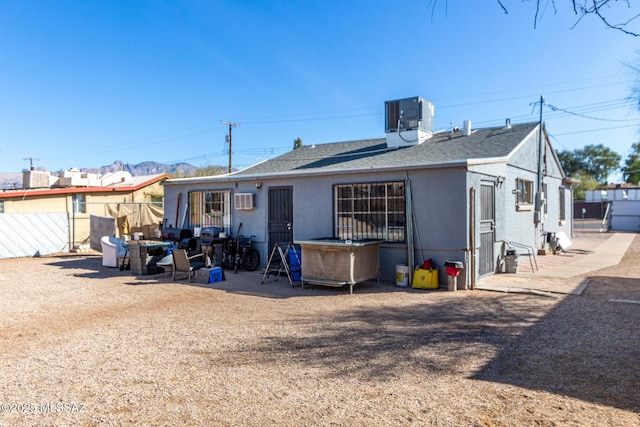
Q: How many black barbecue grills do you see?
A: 2